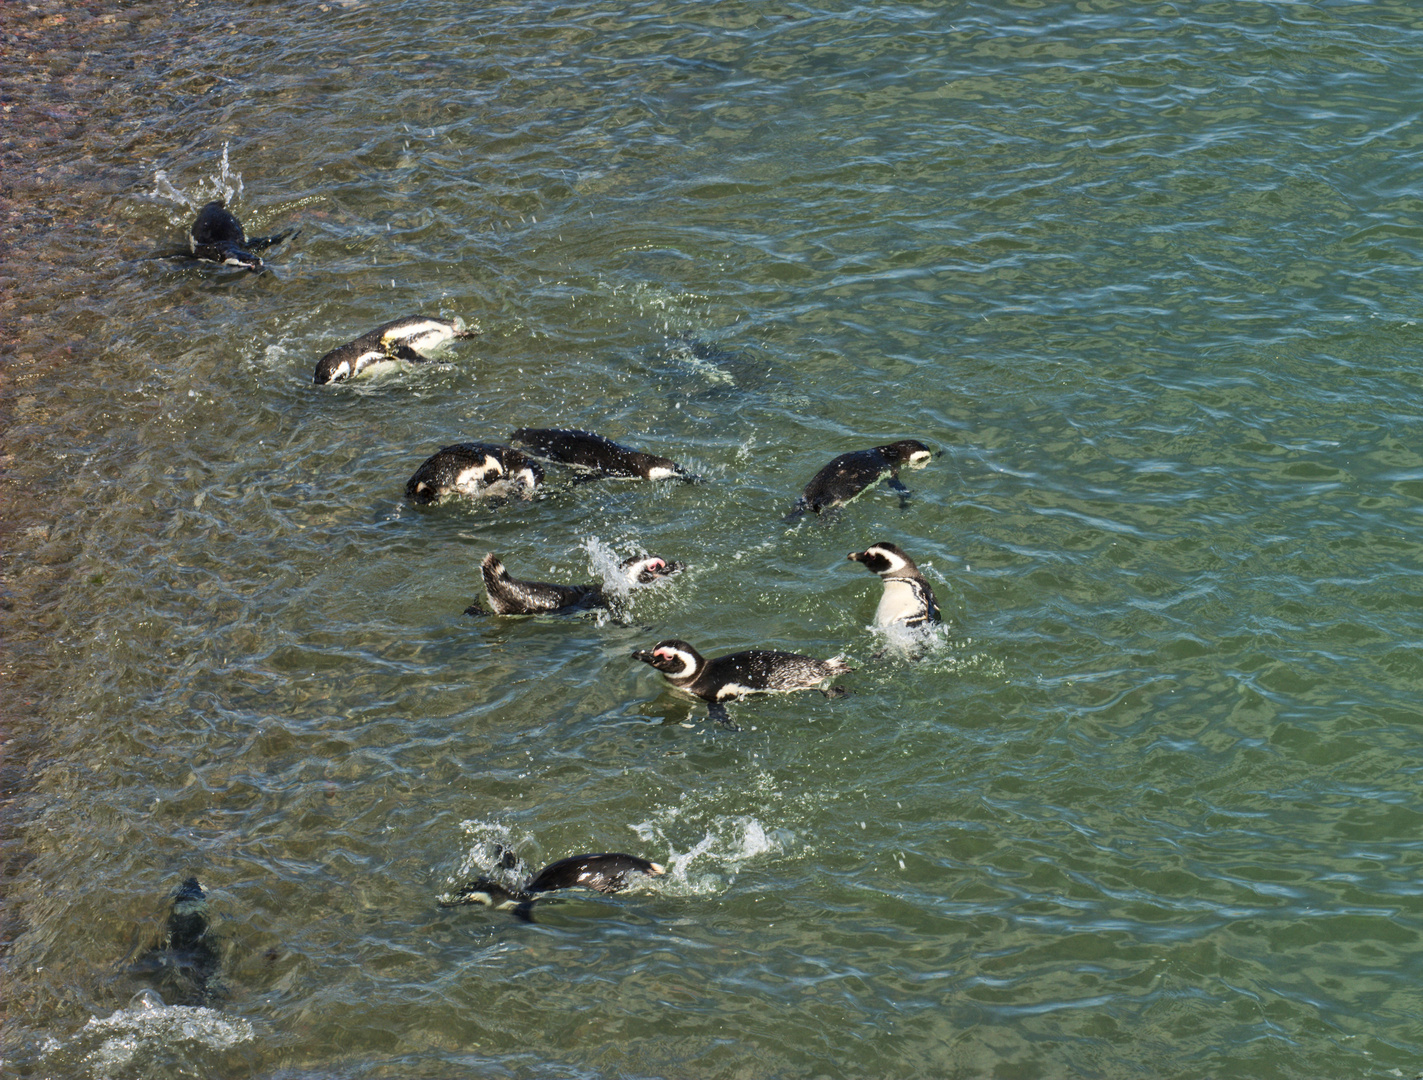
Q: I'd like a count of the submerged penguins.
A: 2